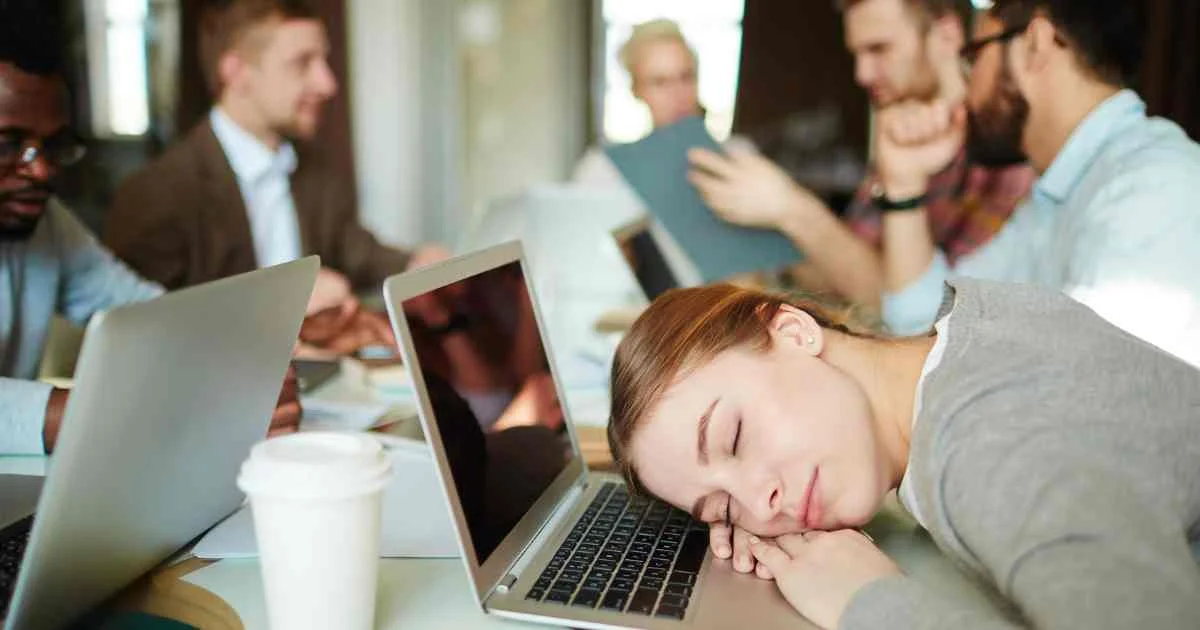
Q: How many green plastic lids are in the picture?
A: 0